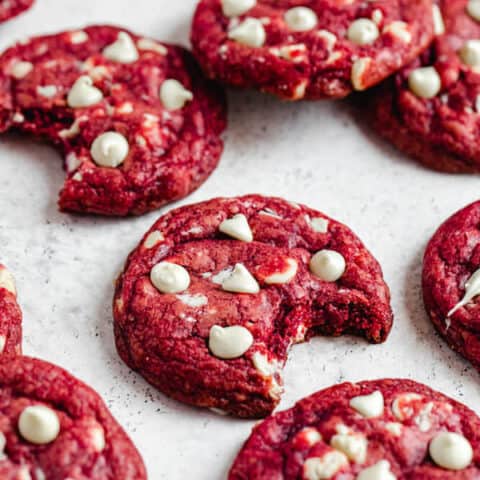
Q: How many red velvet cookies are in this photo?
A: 9